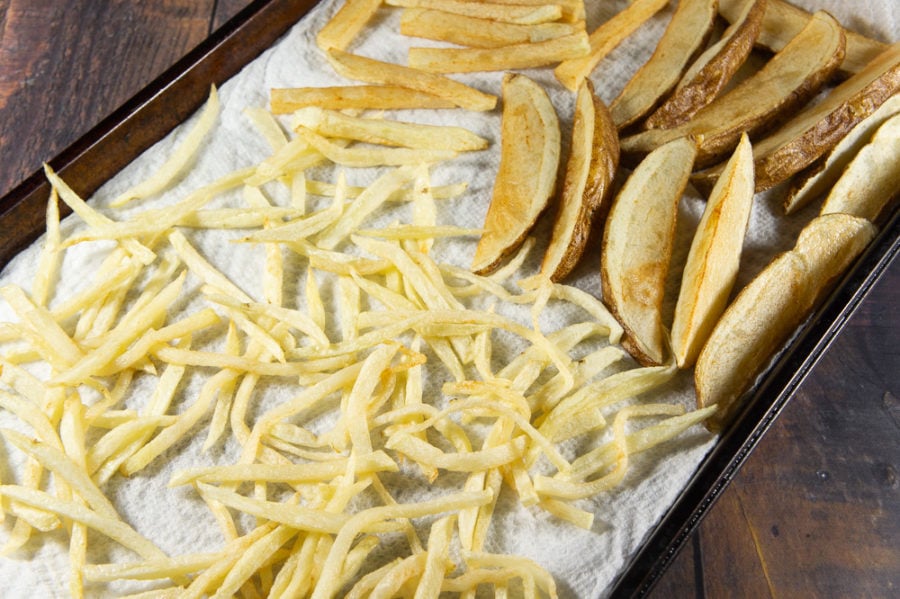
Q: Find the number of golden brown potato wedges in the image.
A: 12